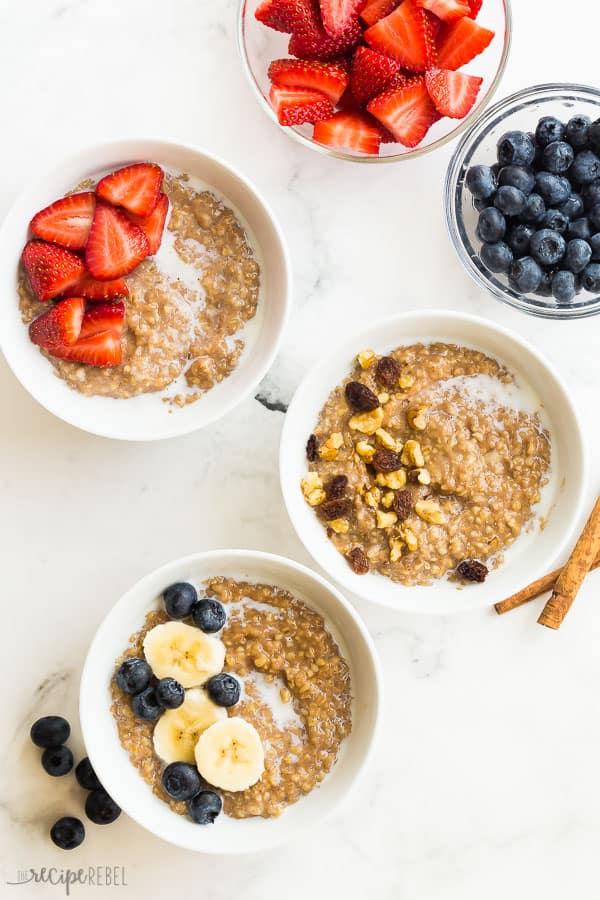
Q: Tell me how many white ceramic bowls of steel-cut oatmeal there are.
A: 3